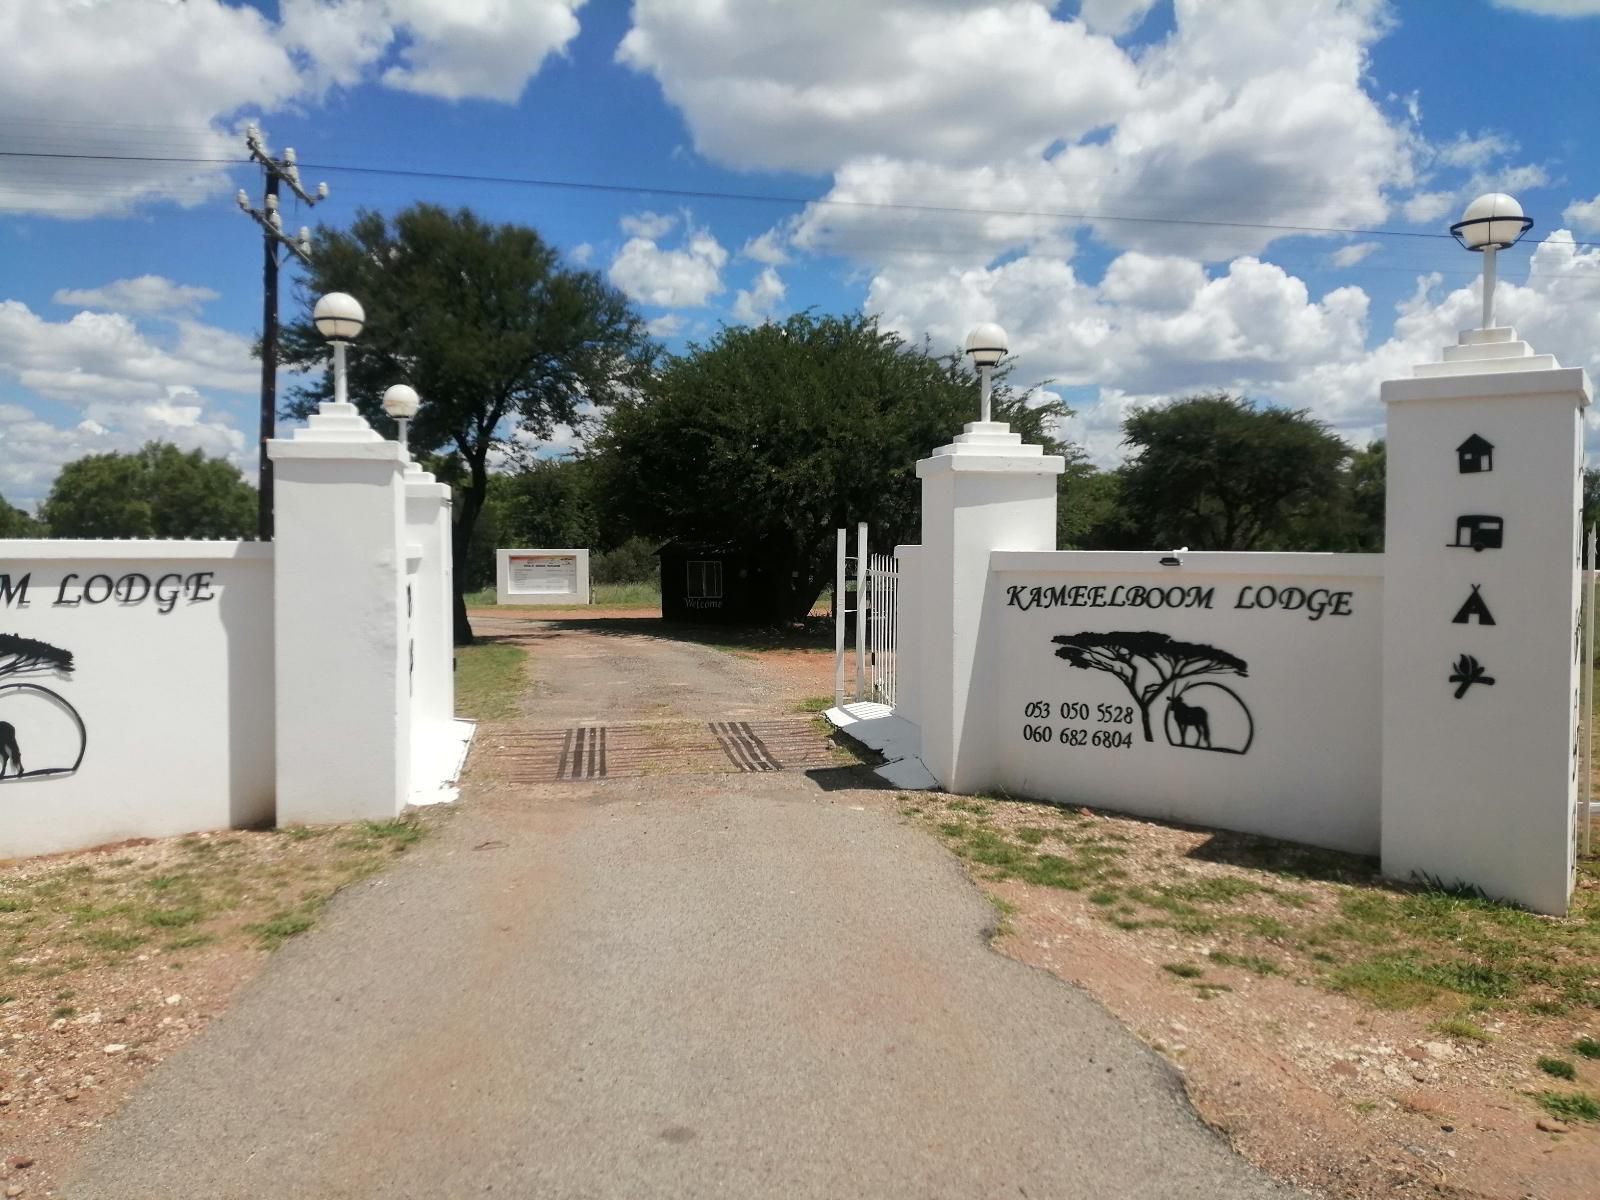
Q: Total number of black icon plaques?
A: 4